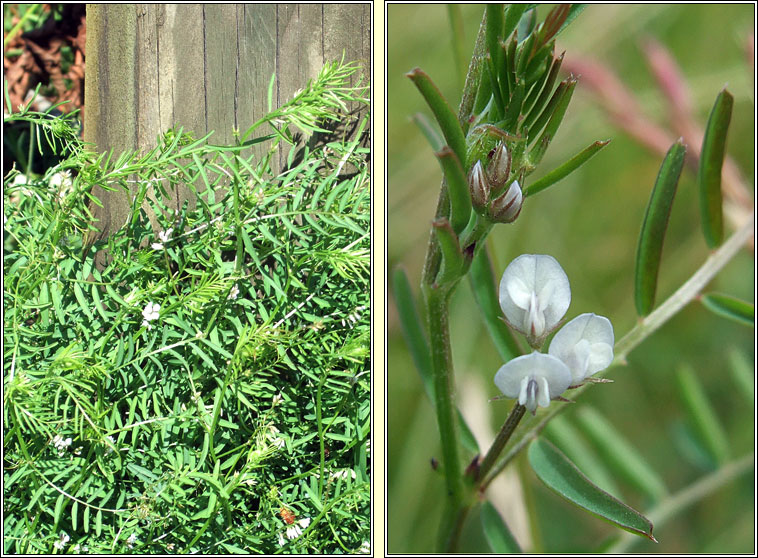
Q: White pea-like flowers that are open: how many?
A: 3